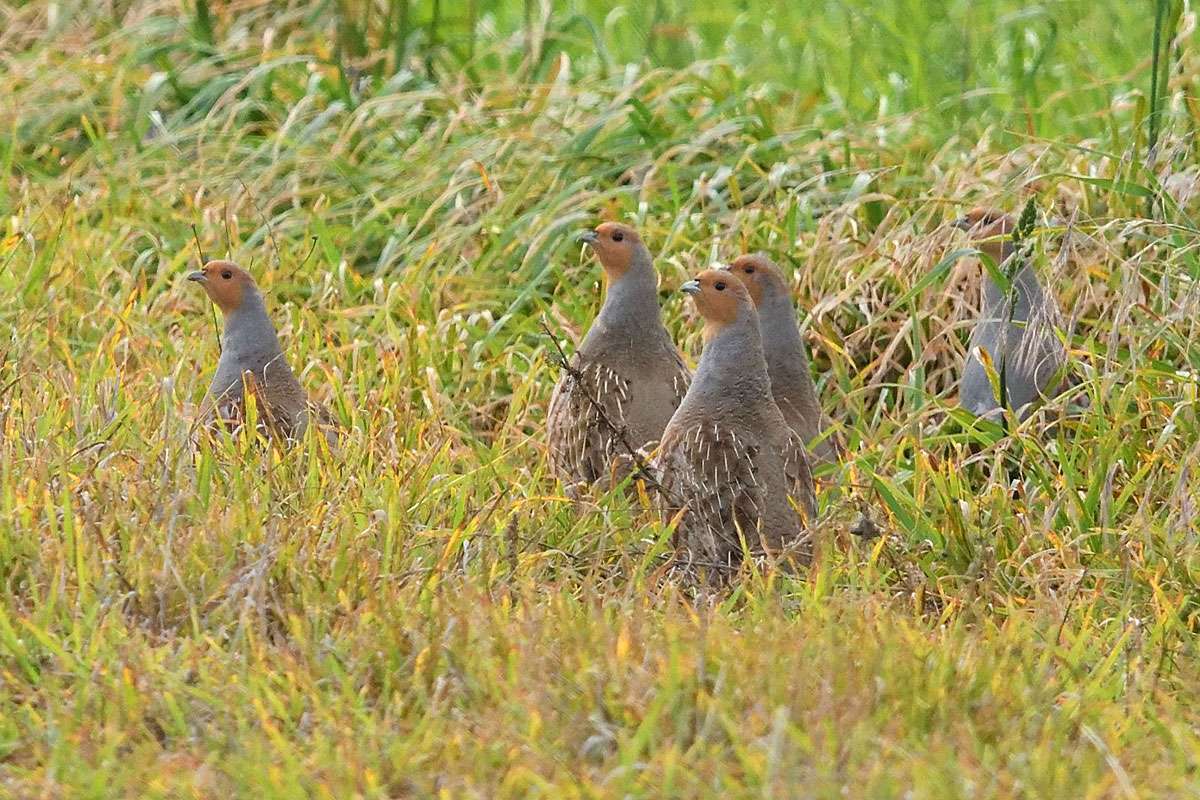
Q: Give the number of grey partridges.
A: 5